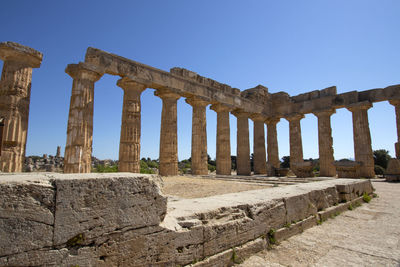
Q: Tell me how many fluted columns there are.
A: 13